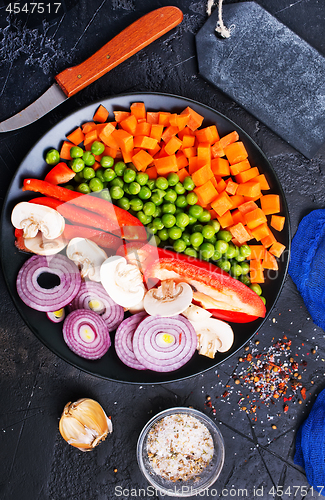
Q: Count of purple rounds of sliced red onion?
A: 5